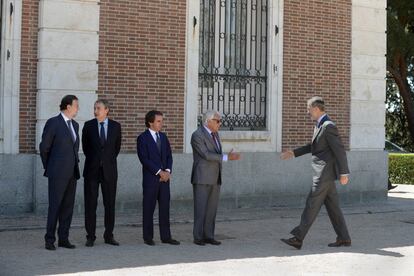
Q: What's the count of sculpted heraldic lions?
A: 0